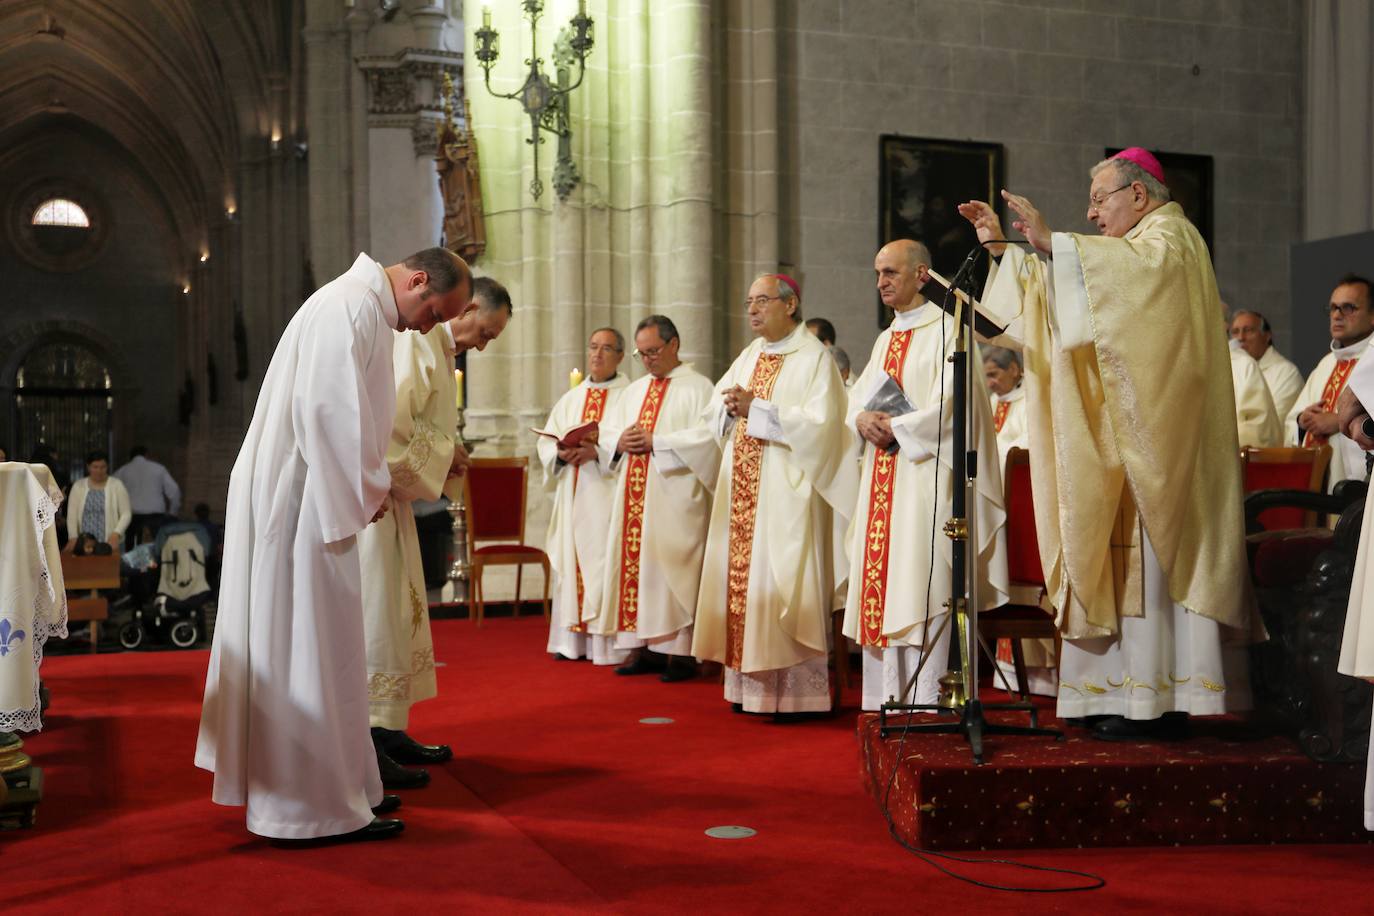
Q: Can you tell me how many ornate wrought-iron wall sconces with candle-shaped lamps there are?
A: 1